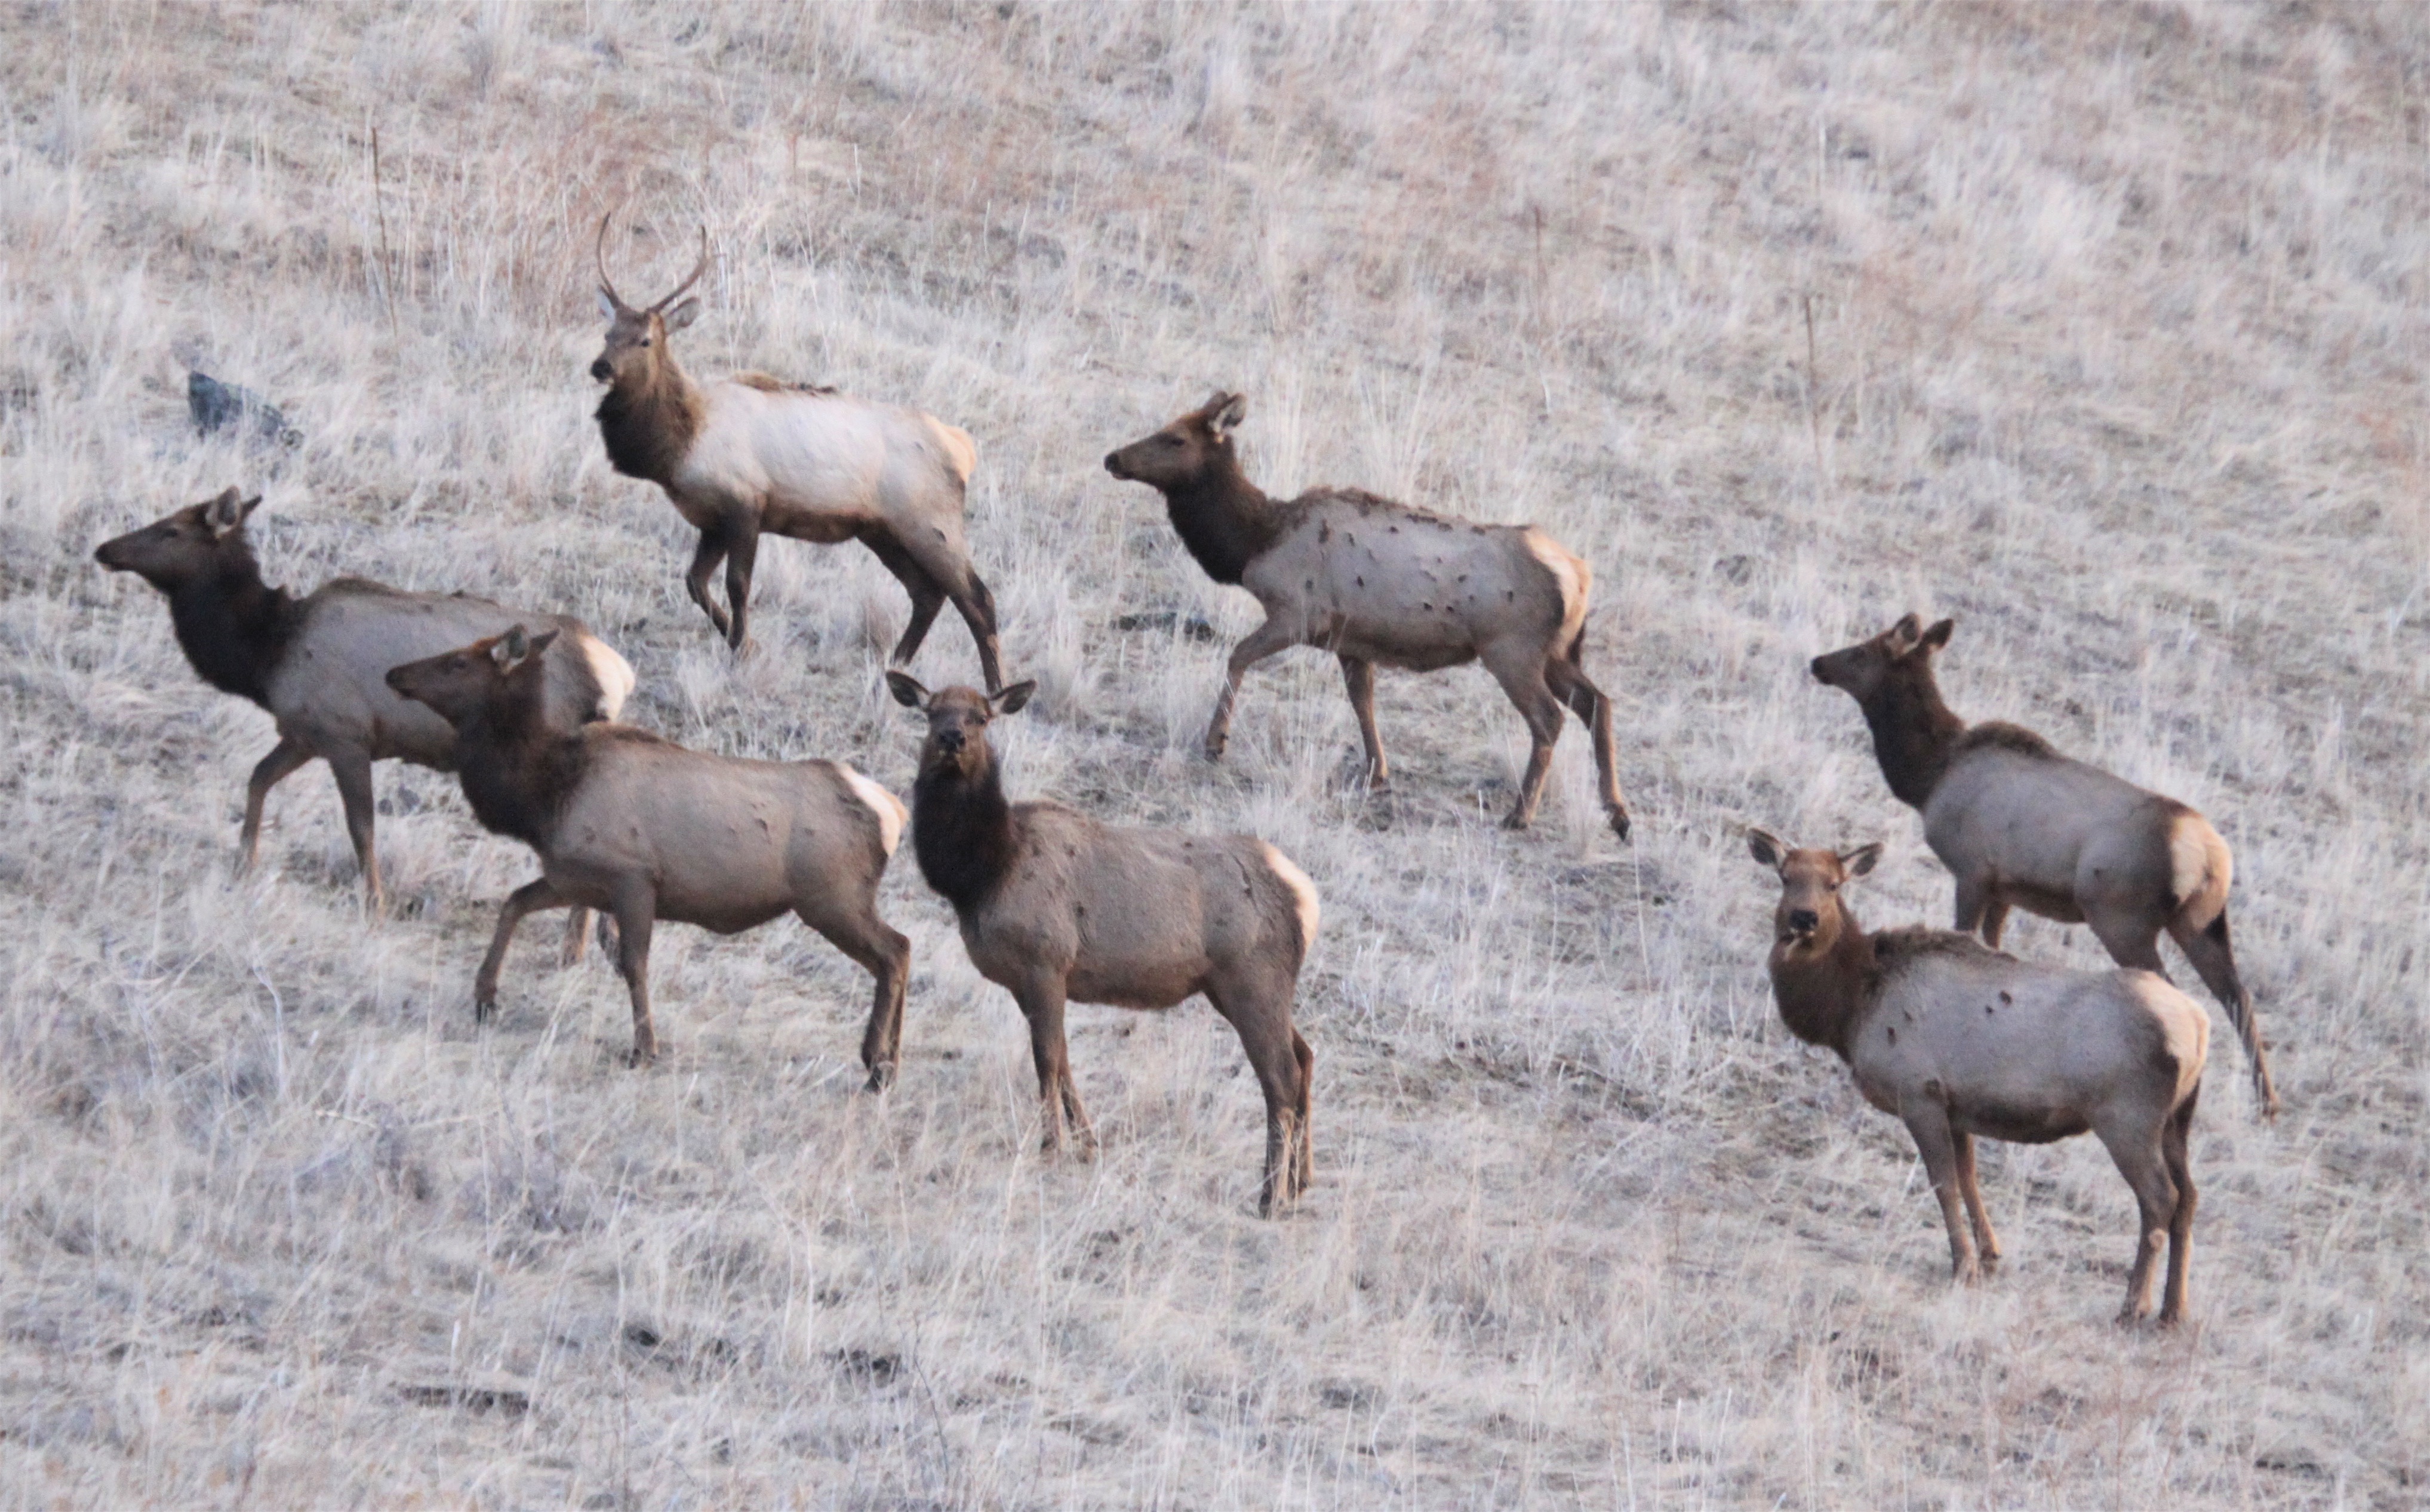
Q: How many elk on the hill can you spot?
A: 7